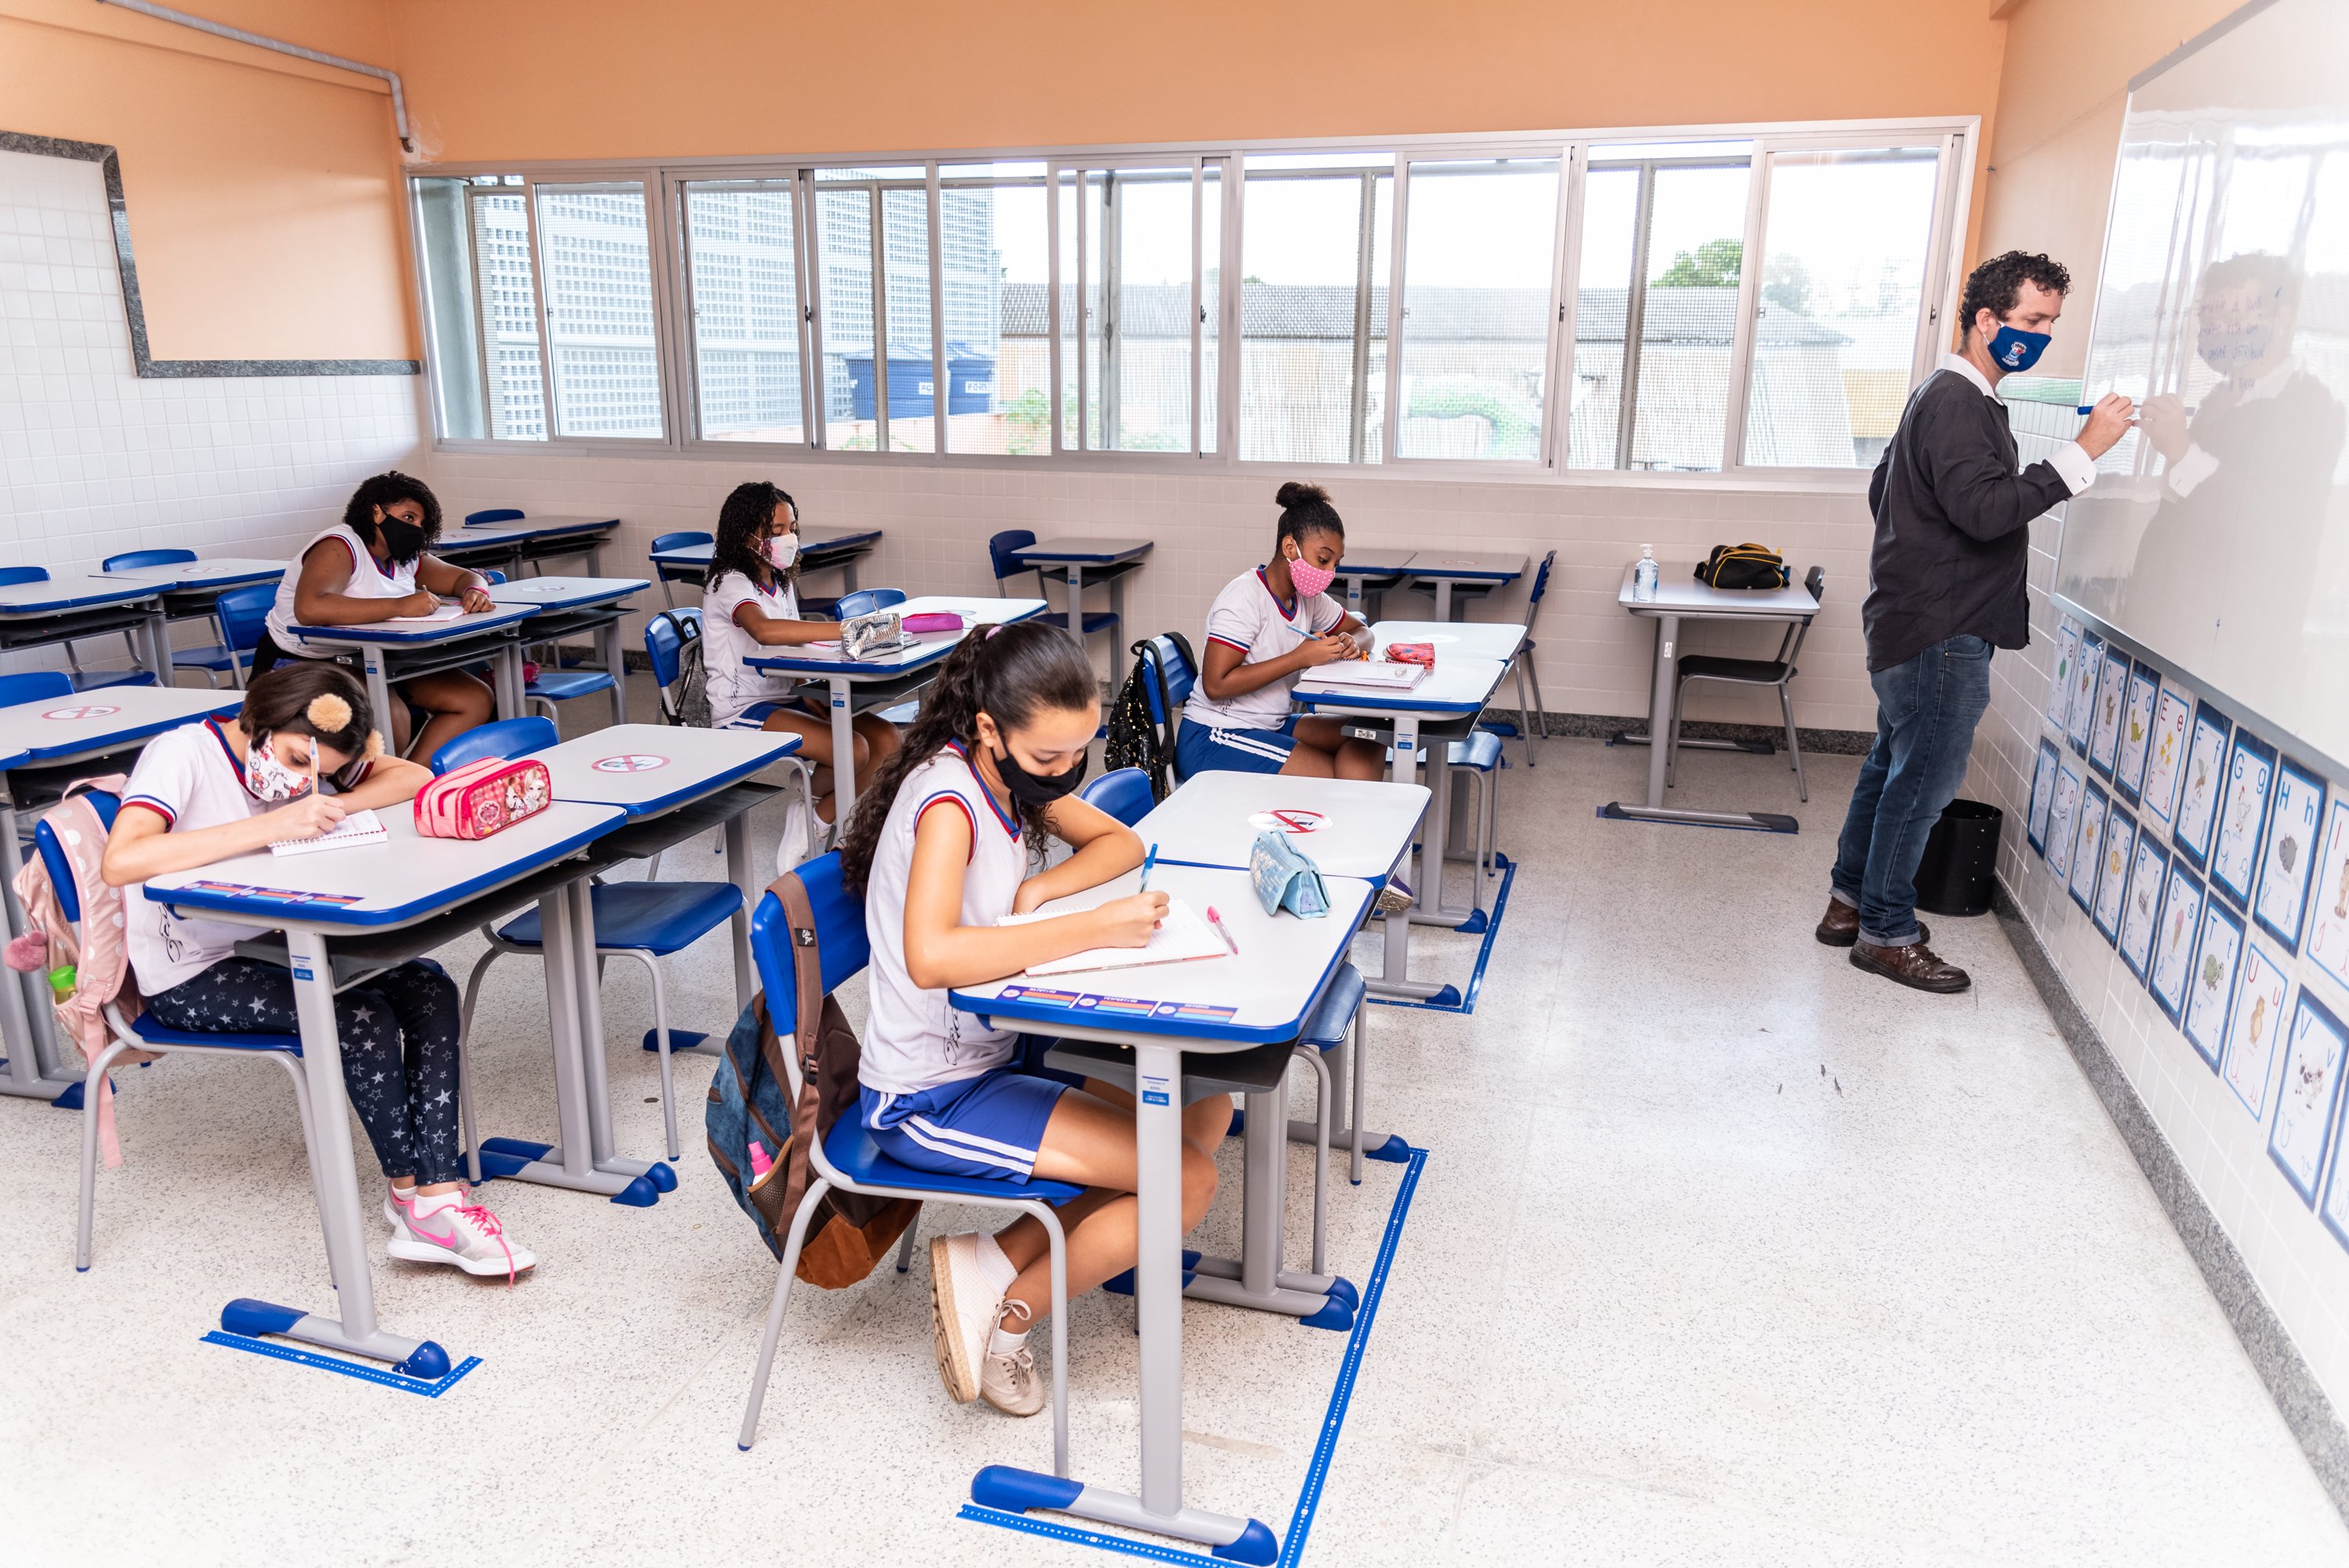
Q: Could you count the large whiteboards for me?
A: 1